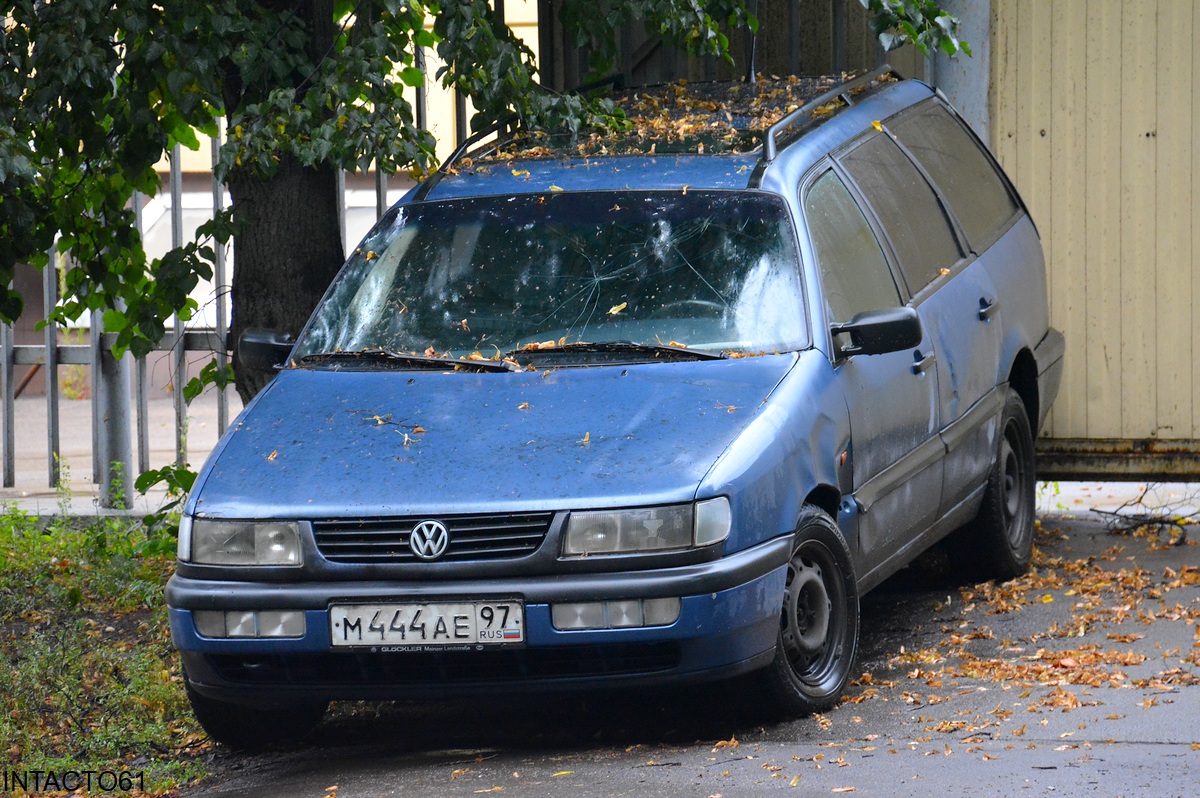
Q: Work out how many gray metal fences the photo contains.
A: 1